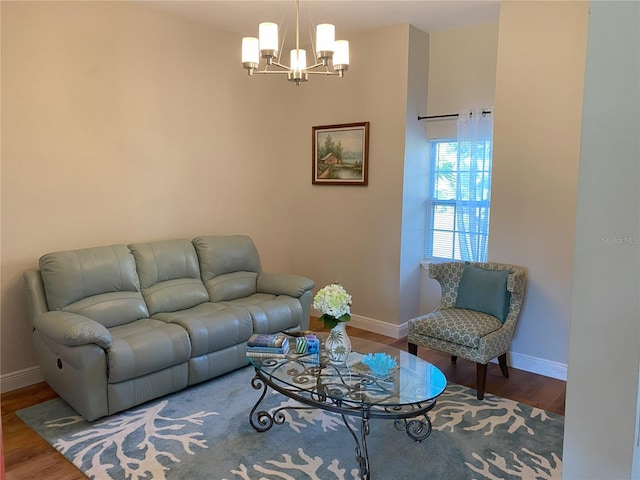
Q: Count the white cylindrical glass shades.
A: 5